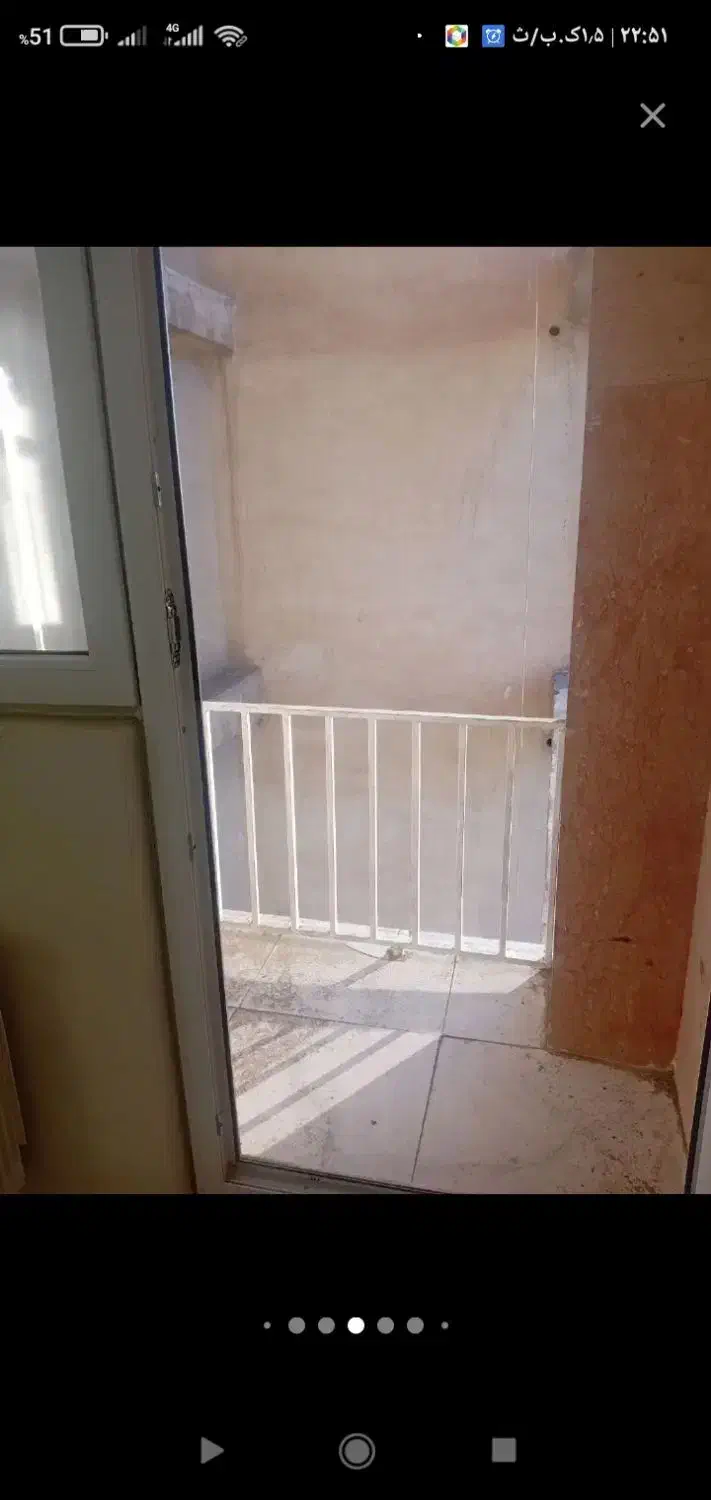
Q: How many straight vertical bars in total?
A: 9